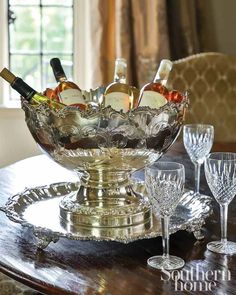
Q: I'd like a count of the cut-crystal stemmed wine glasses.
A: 3